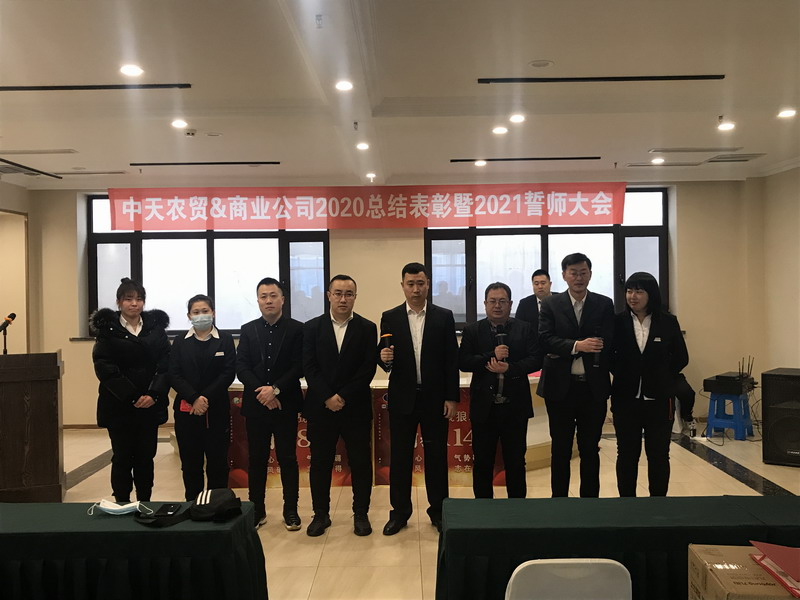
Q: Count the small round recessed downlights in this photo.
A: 11